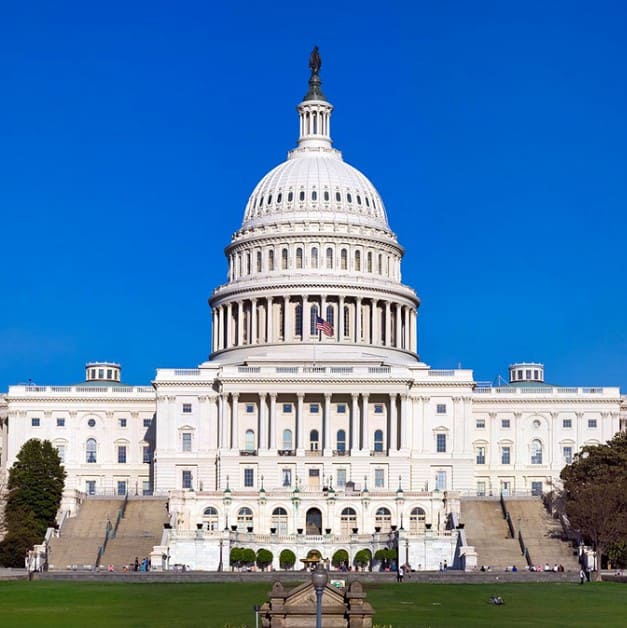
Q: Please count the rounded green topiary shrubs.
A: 8